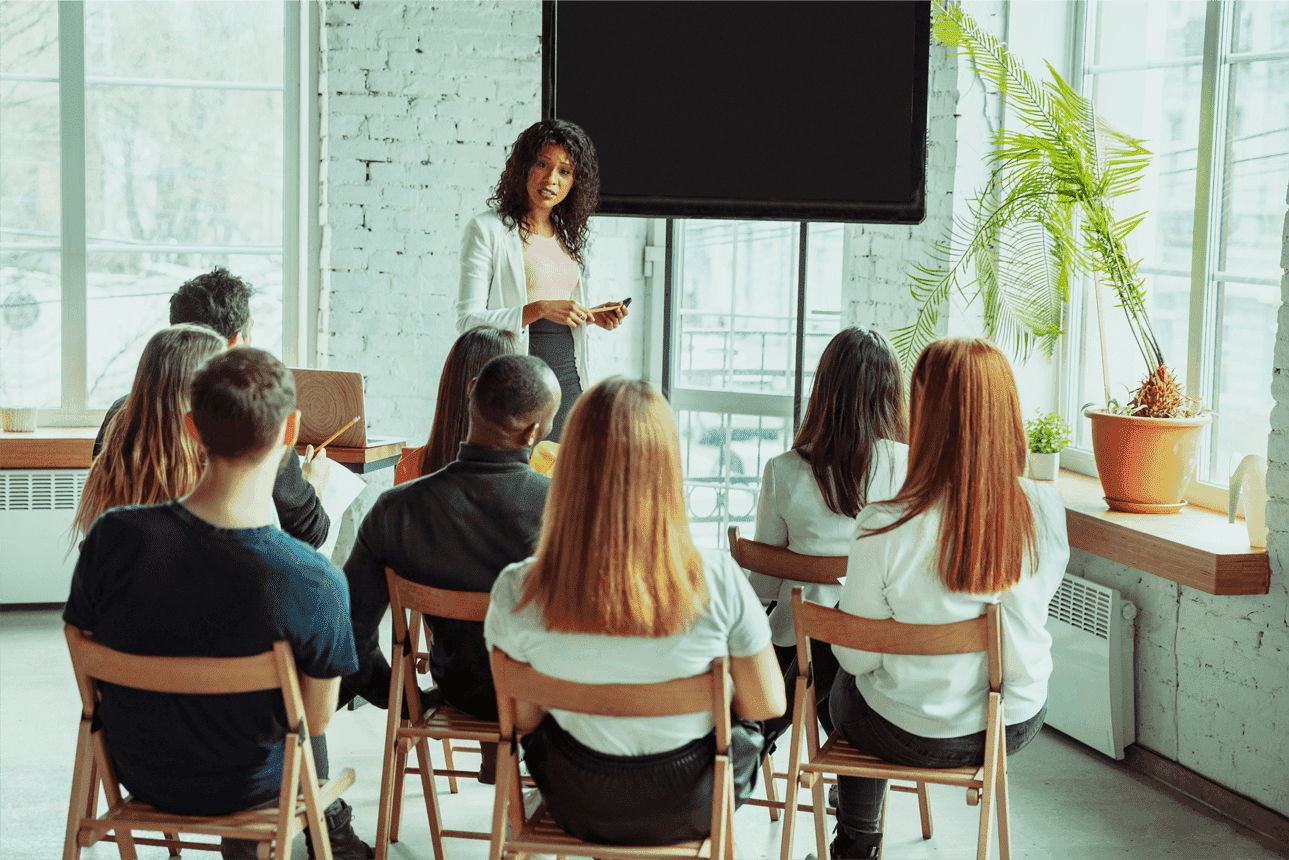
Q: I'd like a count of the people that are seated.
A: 8